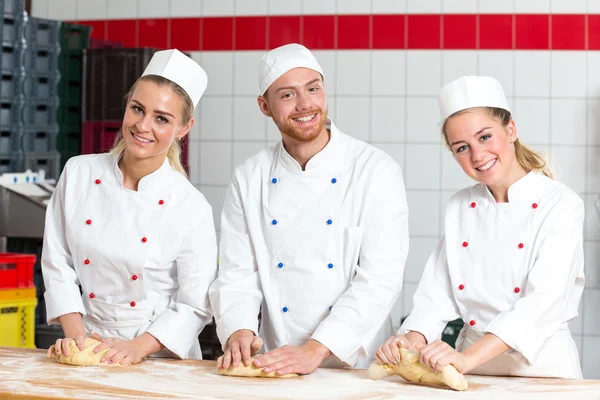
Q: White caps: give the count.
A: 3